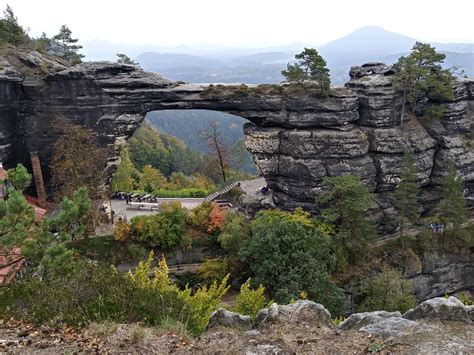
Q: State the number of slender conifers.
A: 2